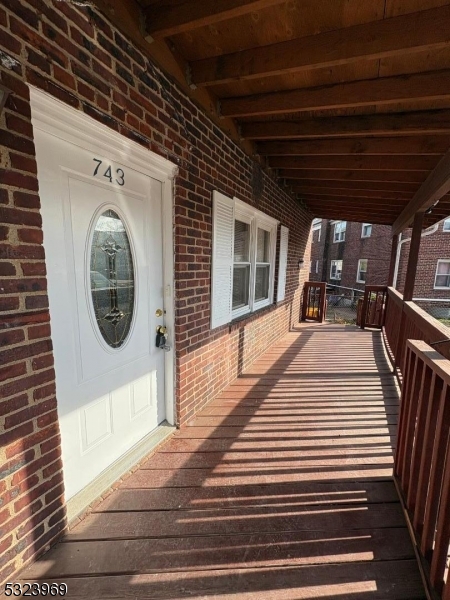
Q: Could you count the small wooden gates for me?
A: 2